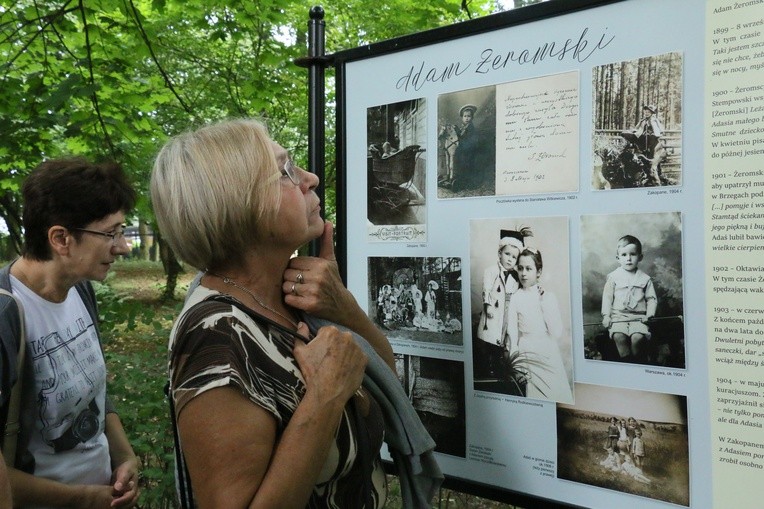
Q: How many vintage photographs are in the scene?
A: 8